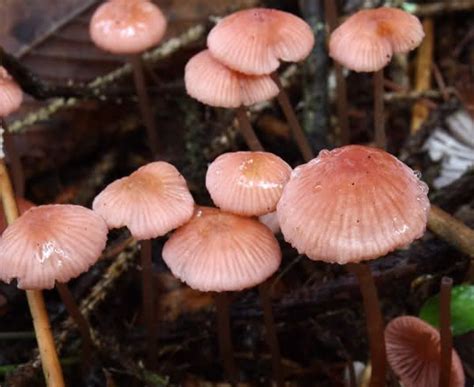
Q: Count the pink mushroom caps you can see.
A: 11